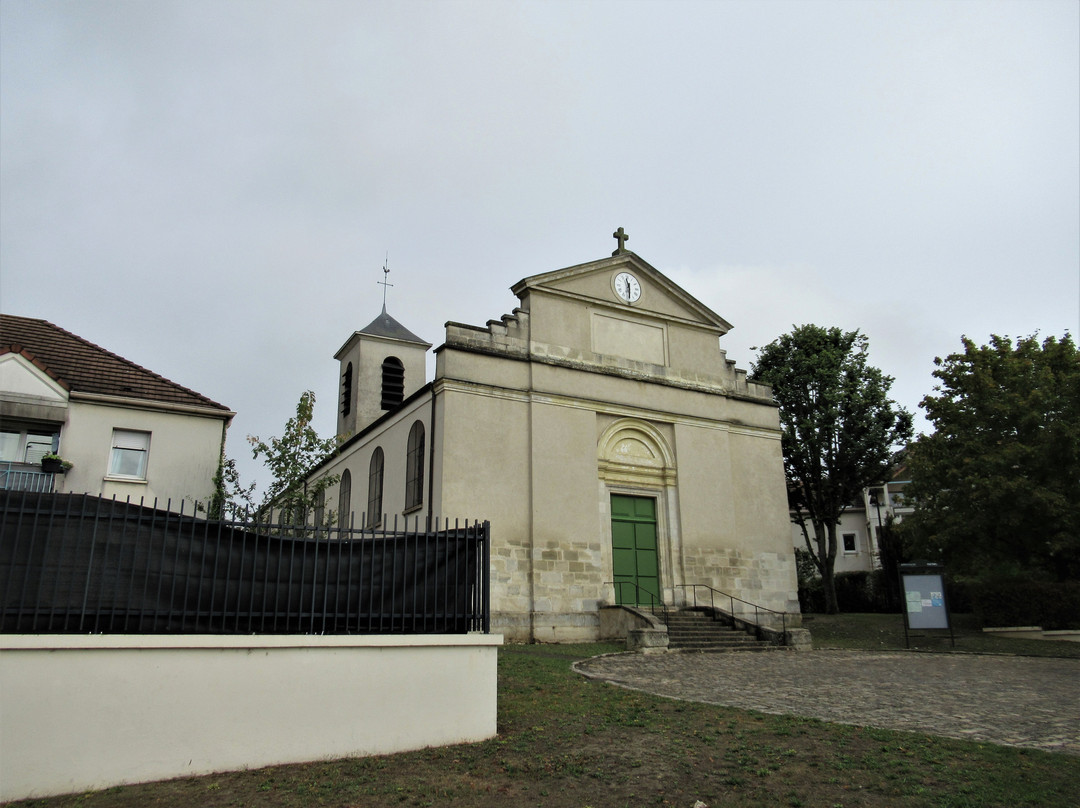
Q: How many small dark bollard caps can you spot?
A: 0